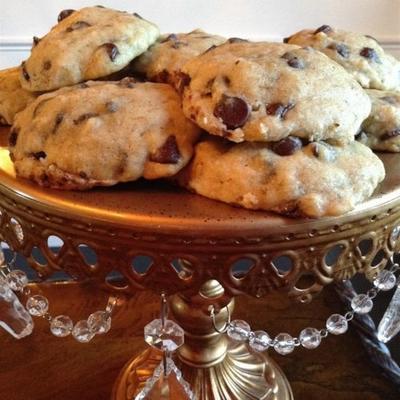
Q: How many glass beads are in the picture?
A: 12